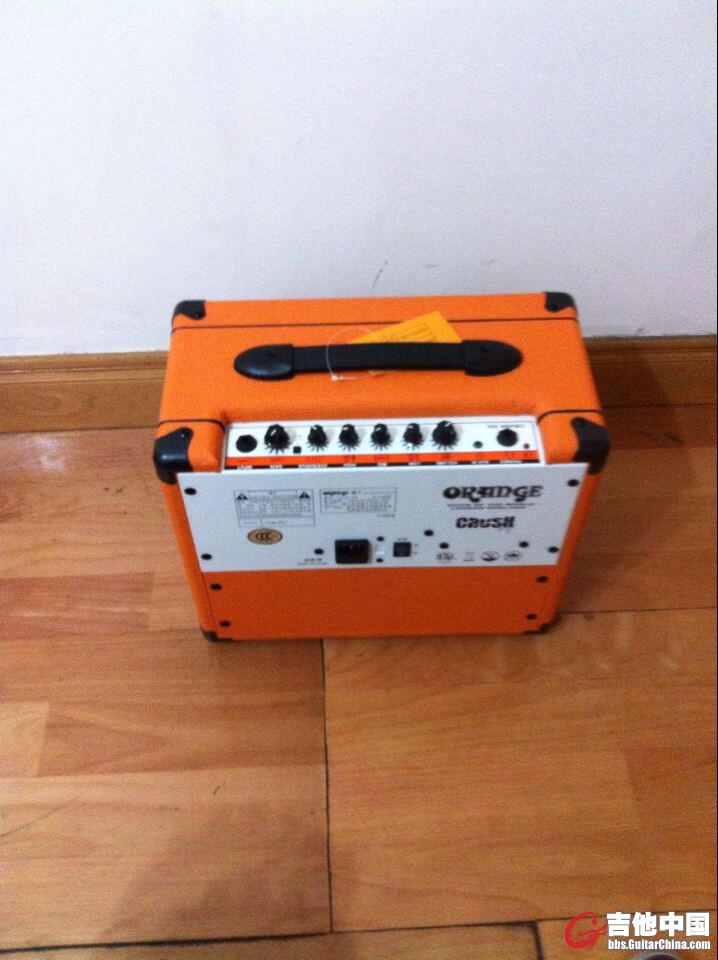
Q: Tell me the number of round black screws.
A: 14